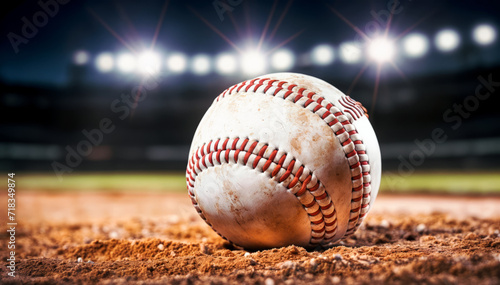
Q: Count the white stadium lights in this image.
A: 15